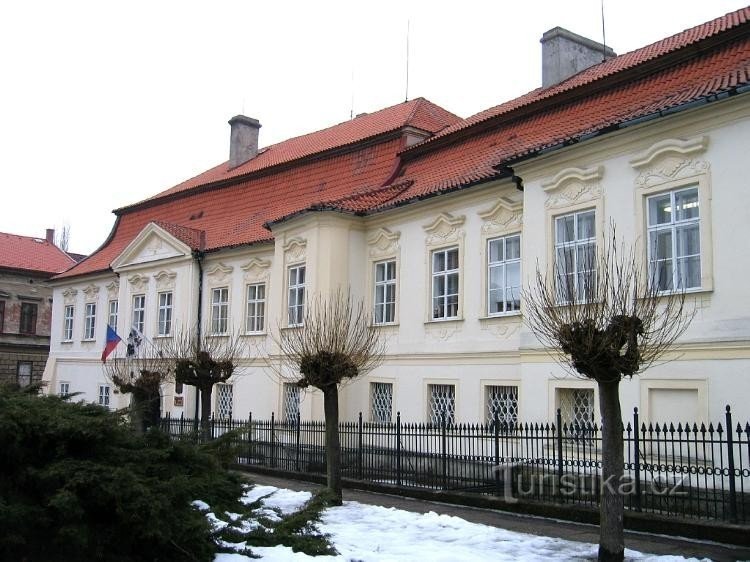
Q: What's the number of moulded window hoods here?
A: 13